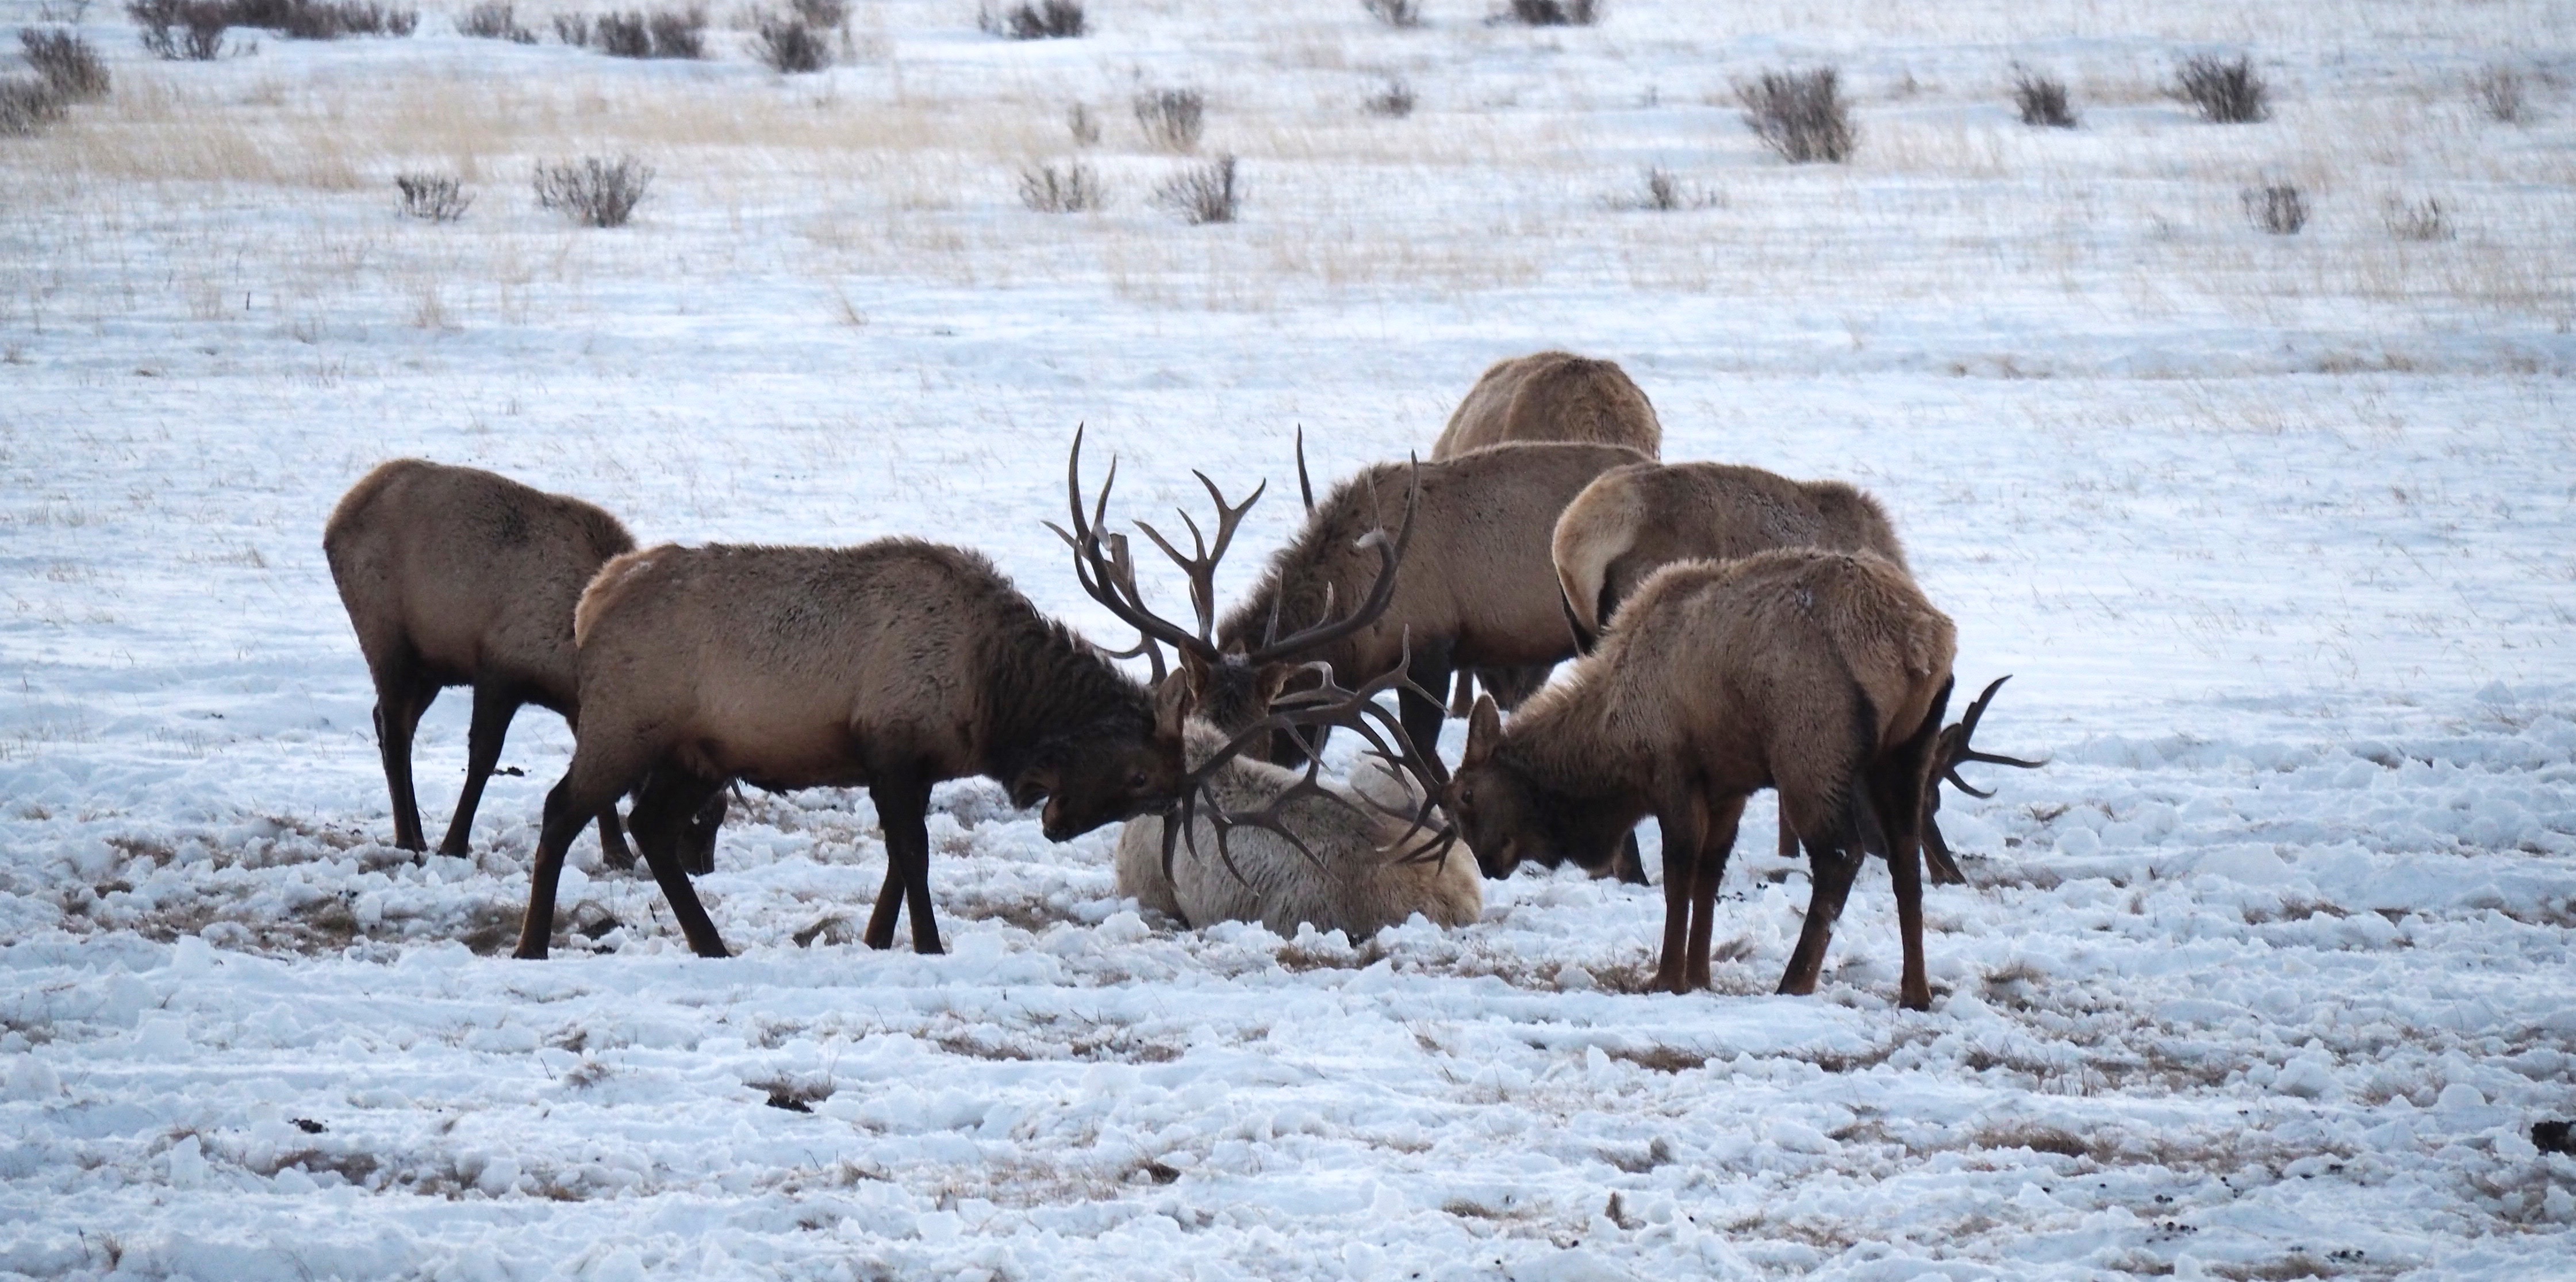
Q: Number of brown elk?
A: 6